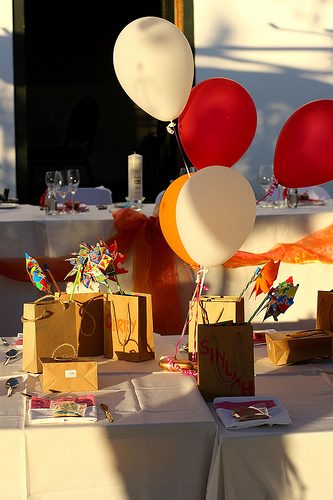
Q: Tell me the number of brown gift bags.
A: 8